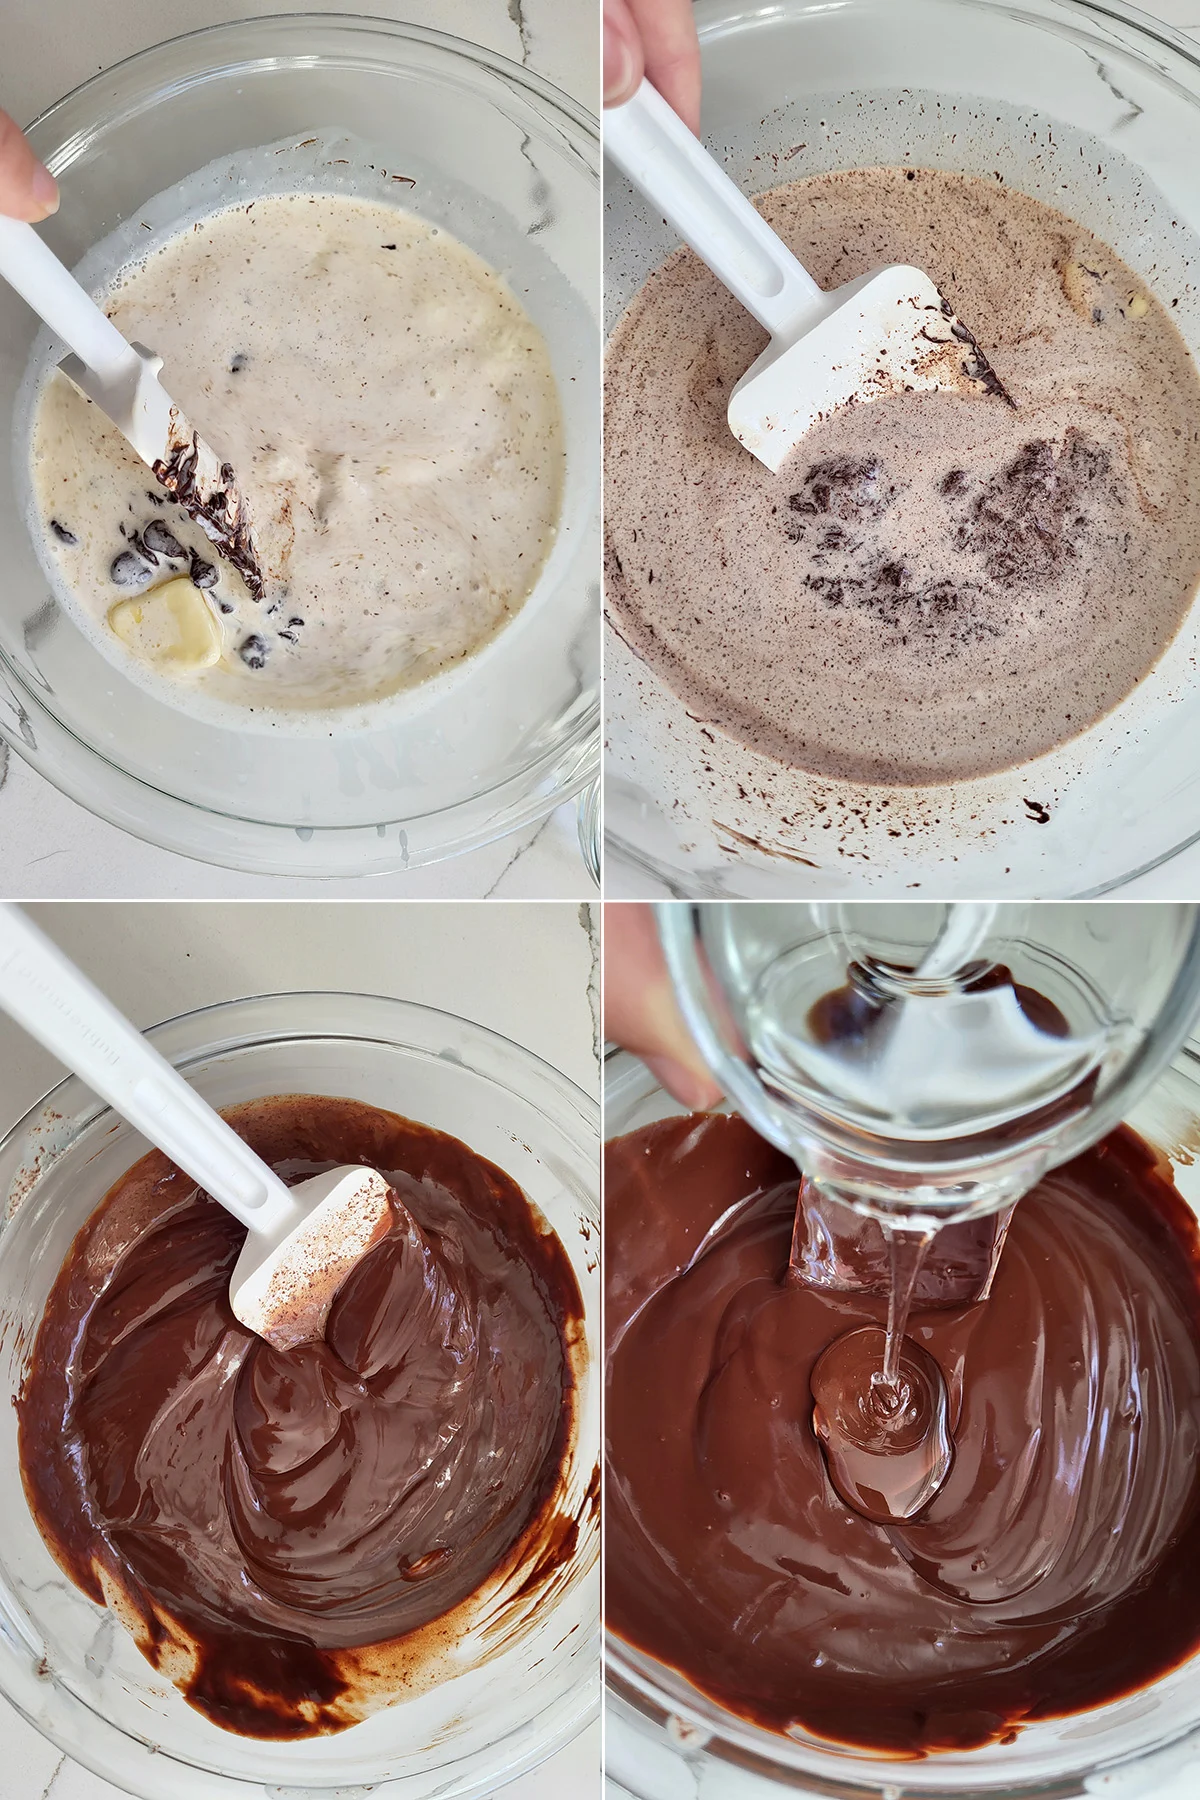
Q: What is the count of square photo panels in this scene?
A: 4